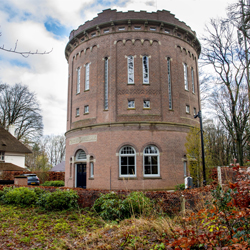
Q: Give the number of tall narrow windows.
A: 8